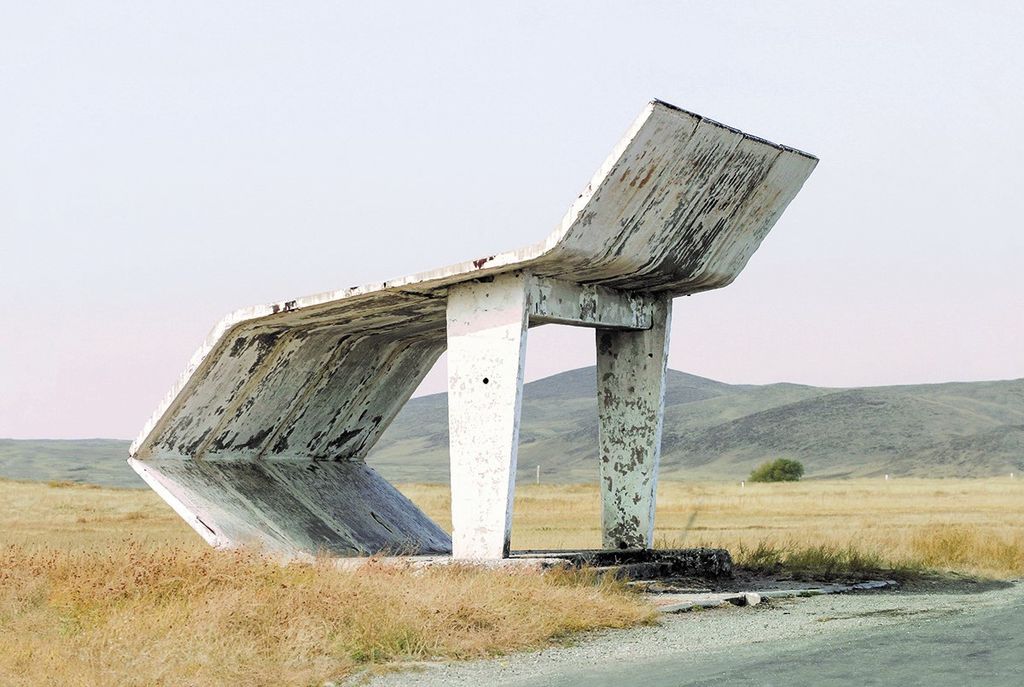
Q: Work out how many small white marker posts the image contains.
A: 4